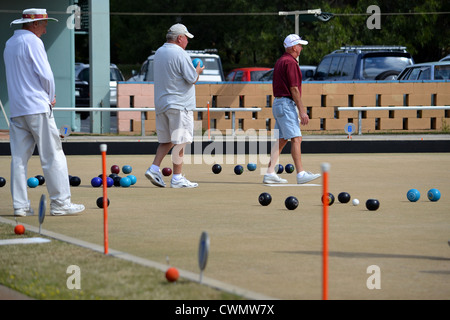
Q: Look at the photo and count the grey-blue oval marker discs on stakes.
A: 2